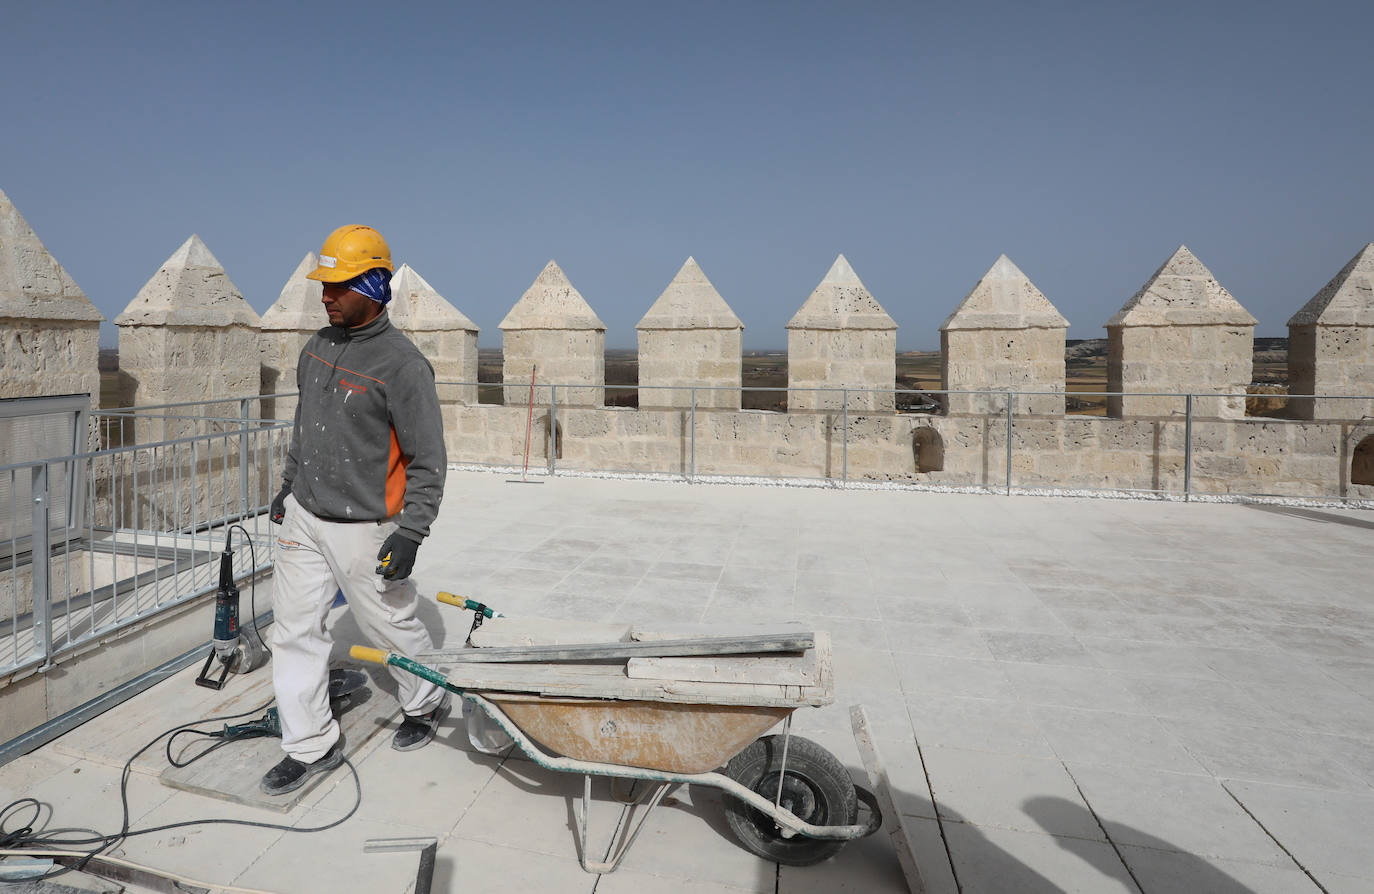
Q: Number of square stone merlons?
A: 10